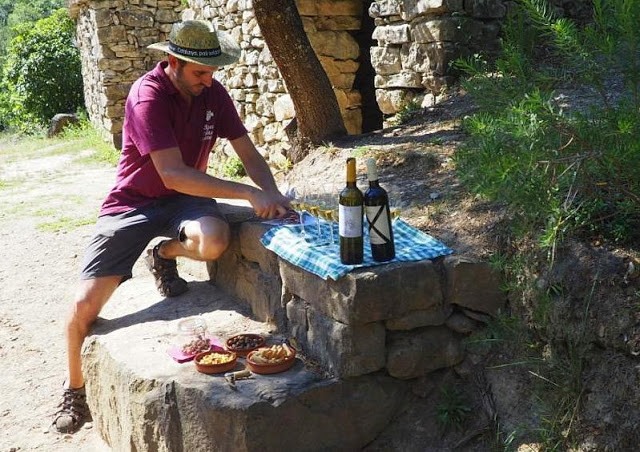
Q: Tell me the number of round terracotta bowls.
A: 3